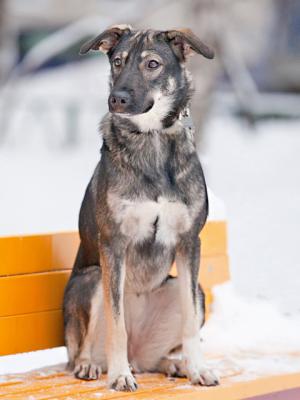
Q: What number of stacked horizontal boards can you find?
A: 3